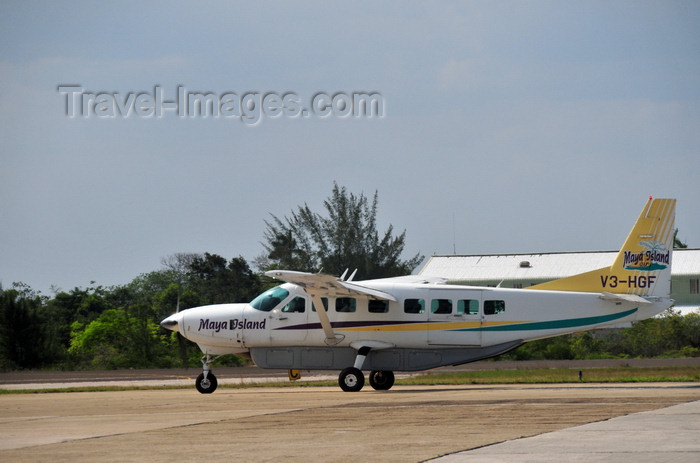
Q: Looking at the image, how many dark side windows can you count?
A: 8